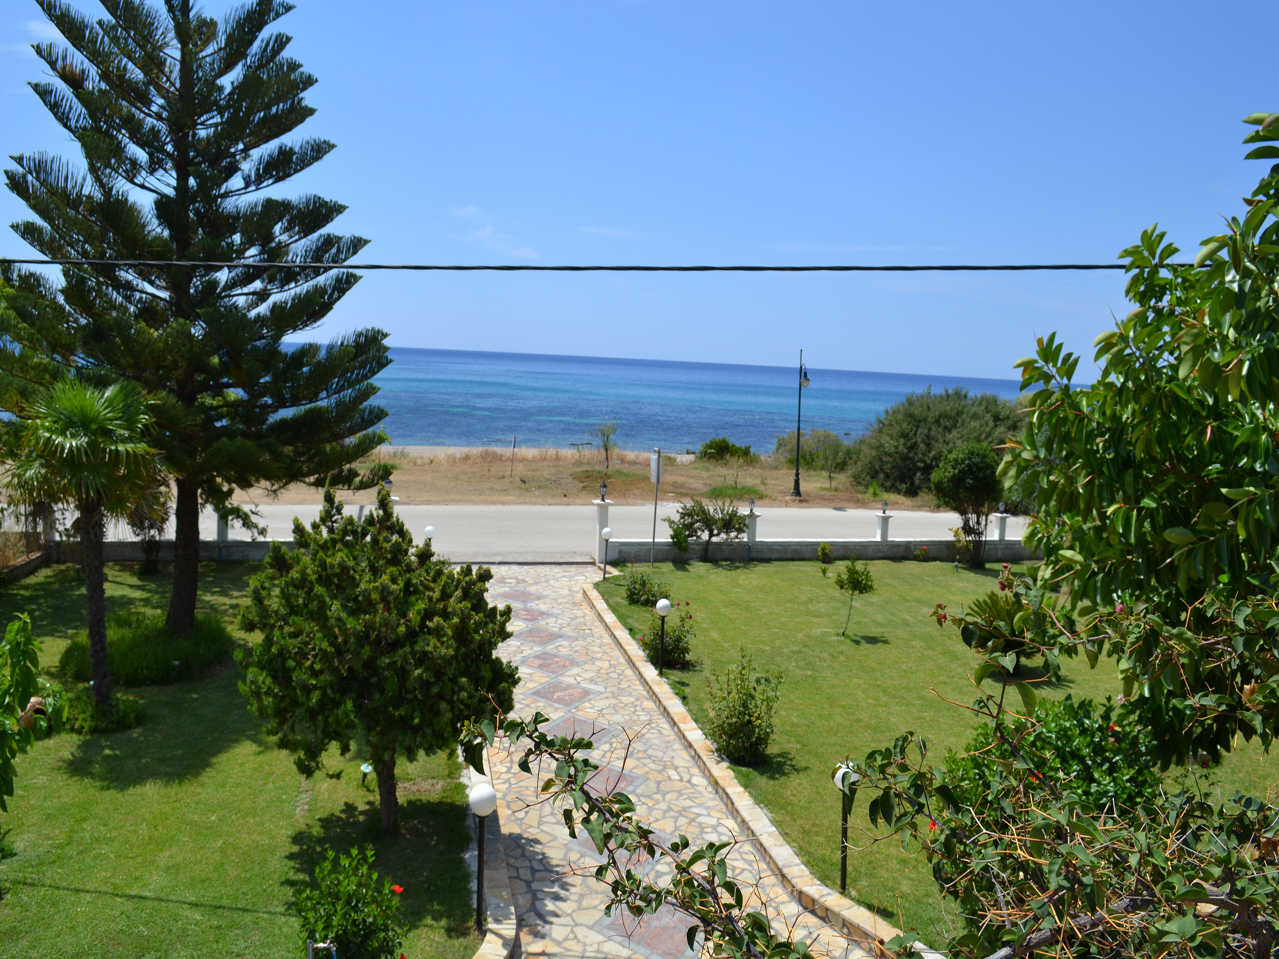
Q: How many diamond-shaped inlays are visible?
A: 9